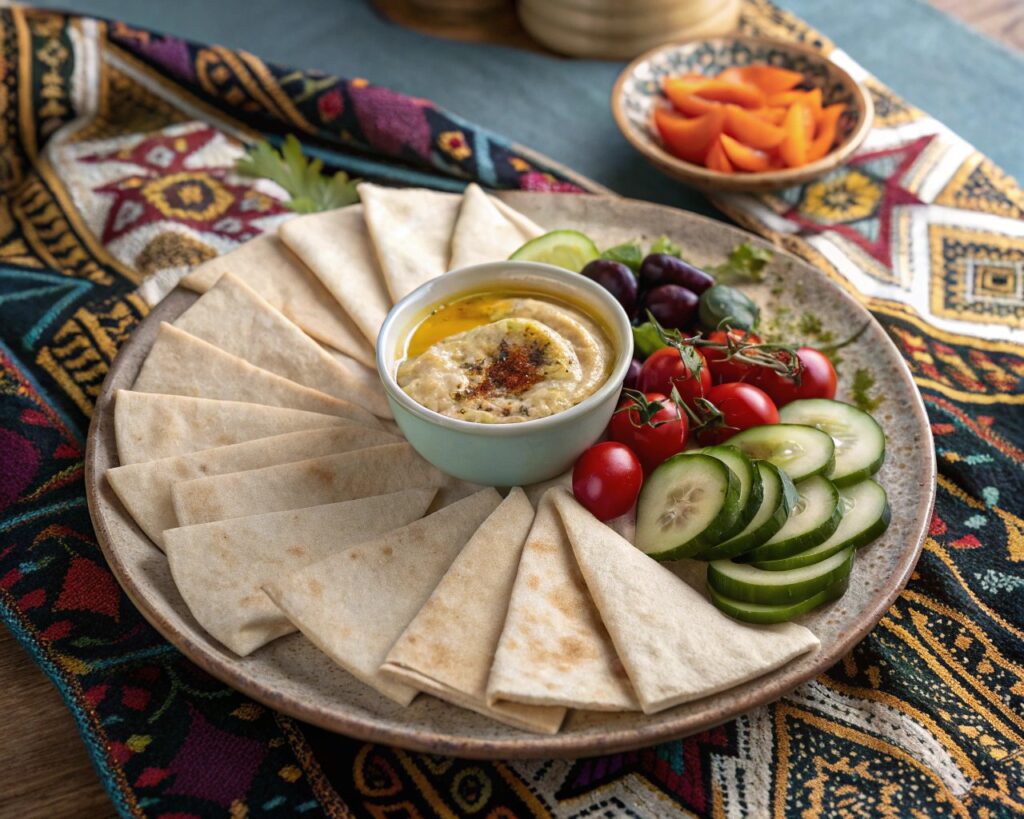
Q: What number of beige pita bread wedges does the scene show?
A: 14